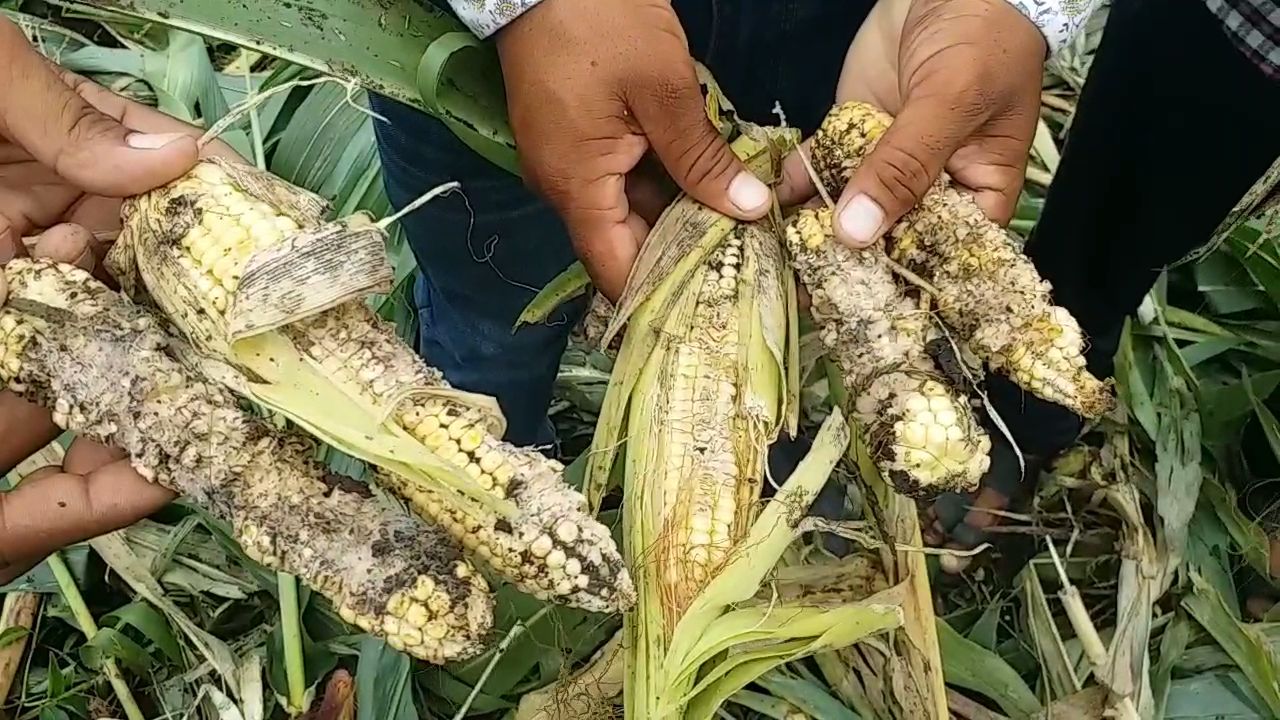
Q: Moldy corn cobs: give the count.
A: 5